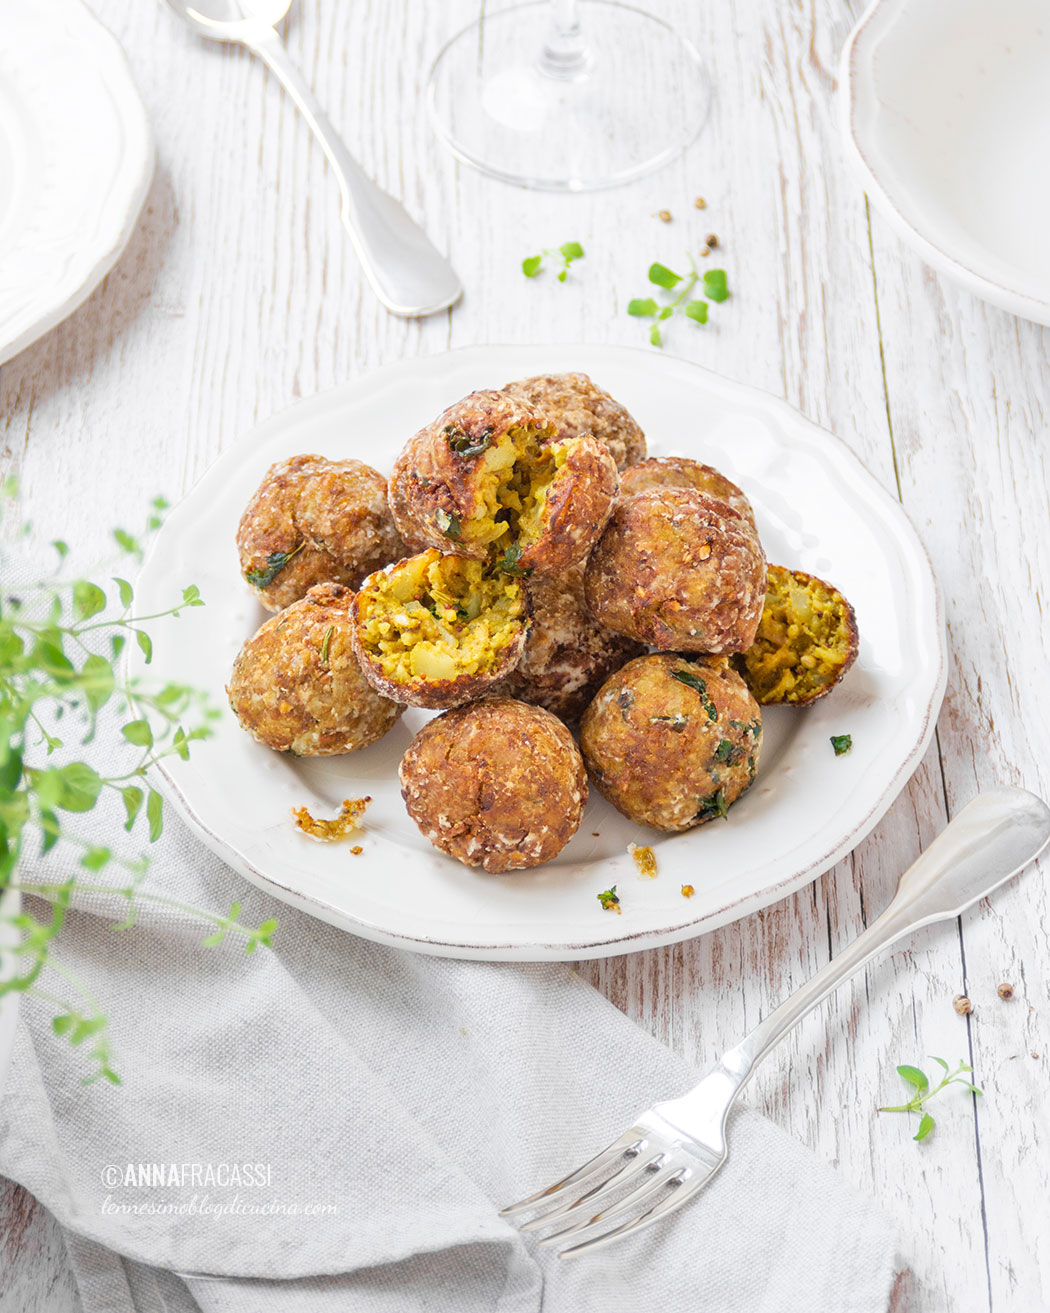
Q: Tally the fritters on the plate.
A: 11